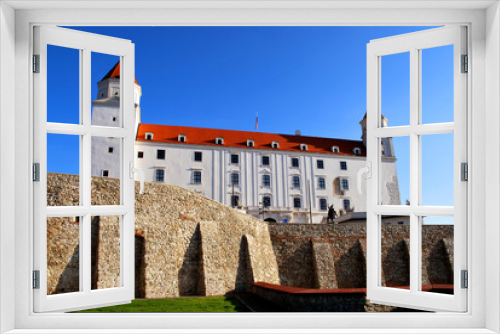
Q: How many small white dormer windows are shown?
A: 8